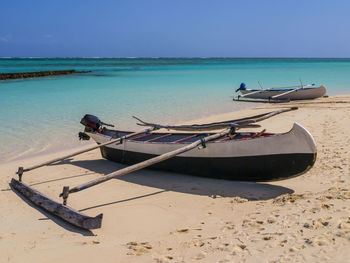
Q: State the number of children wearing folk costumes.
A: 0